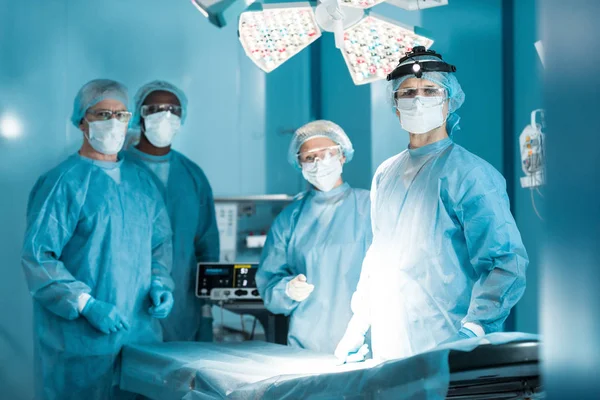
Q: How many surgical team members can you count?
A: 4